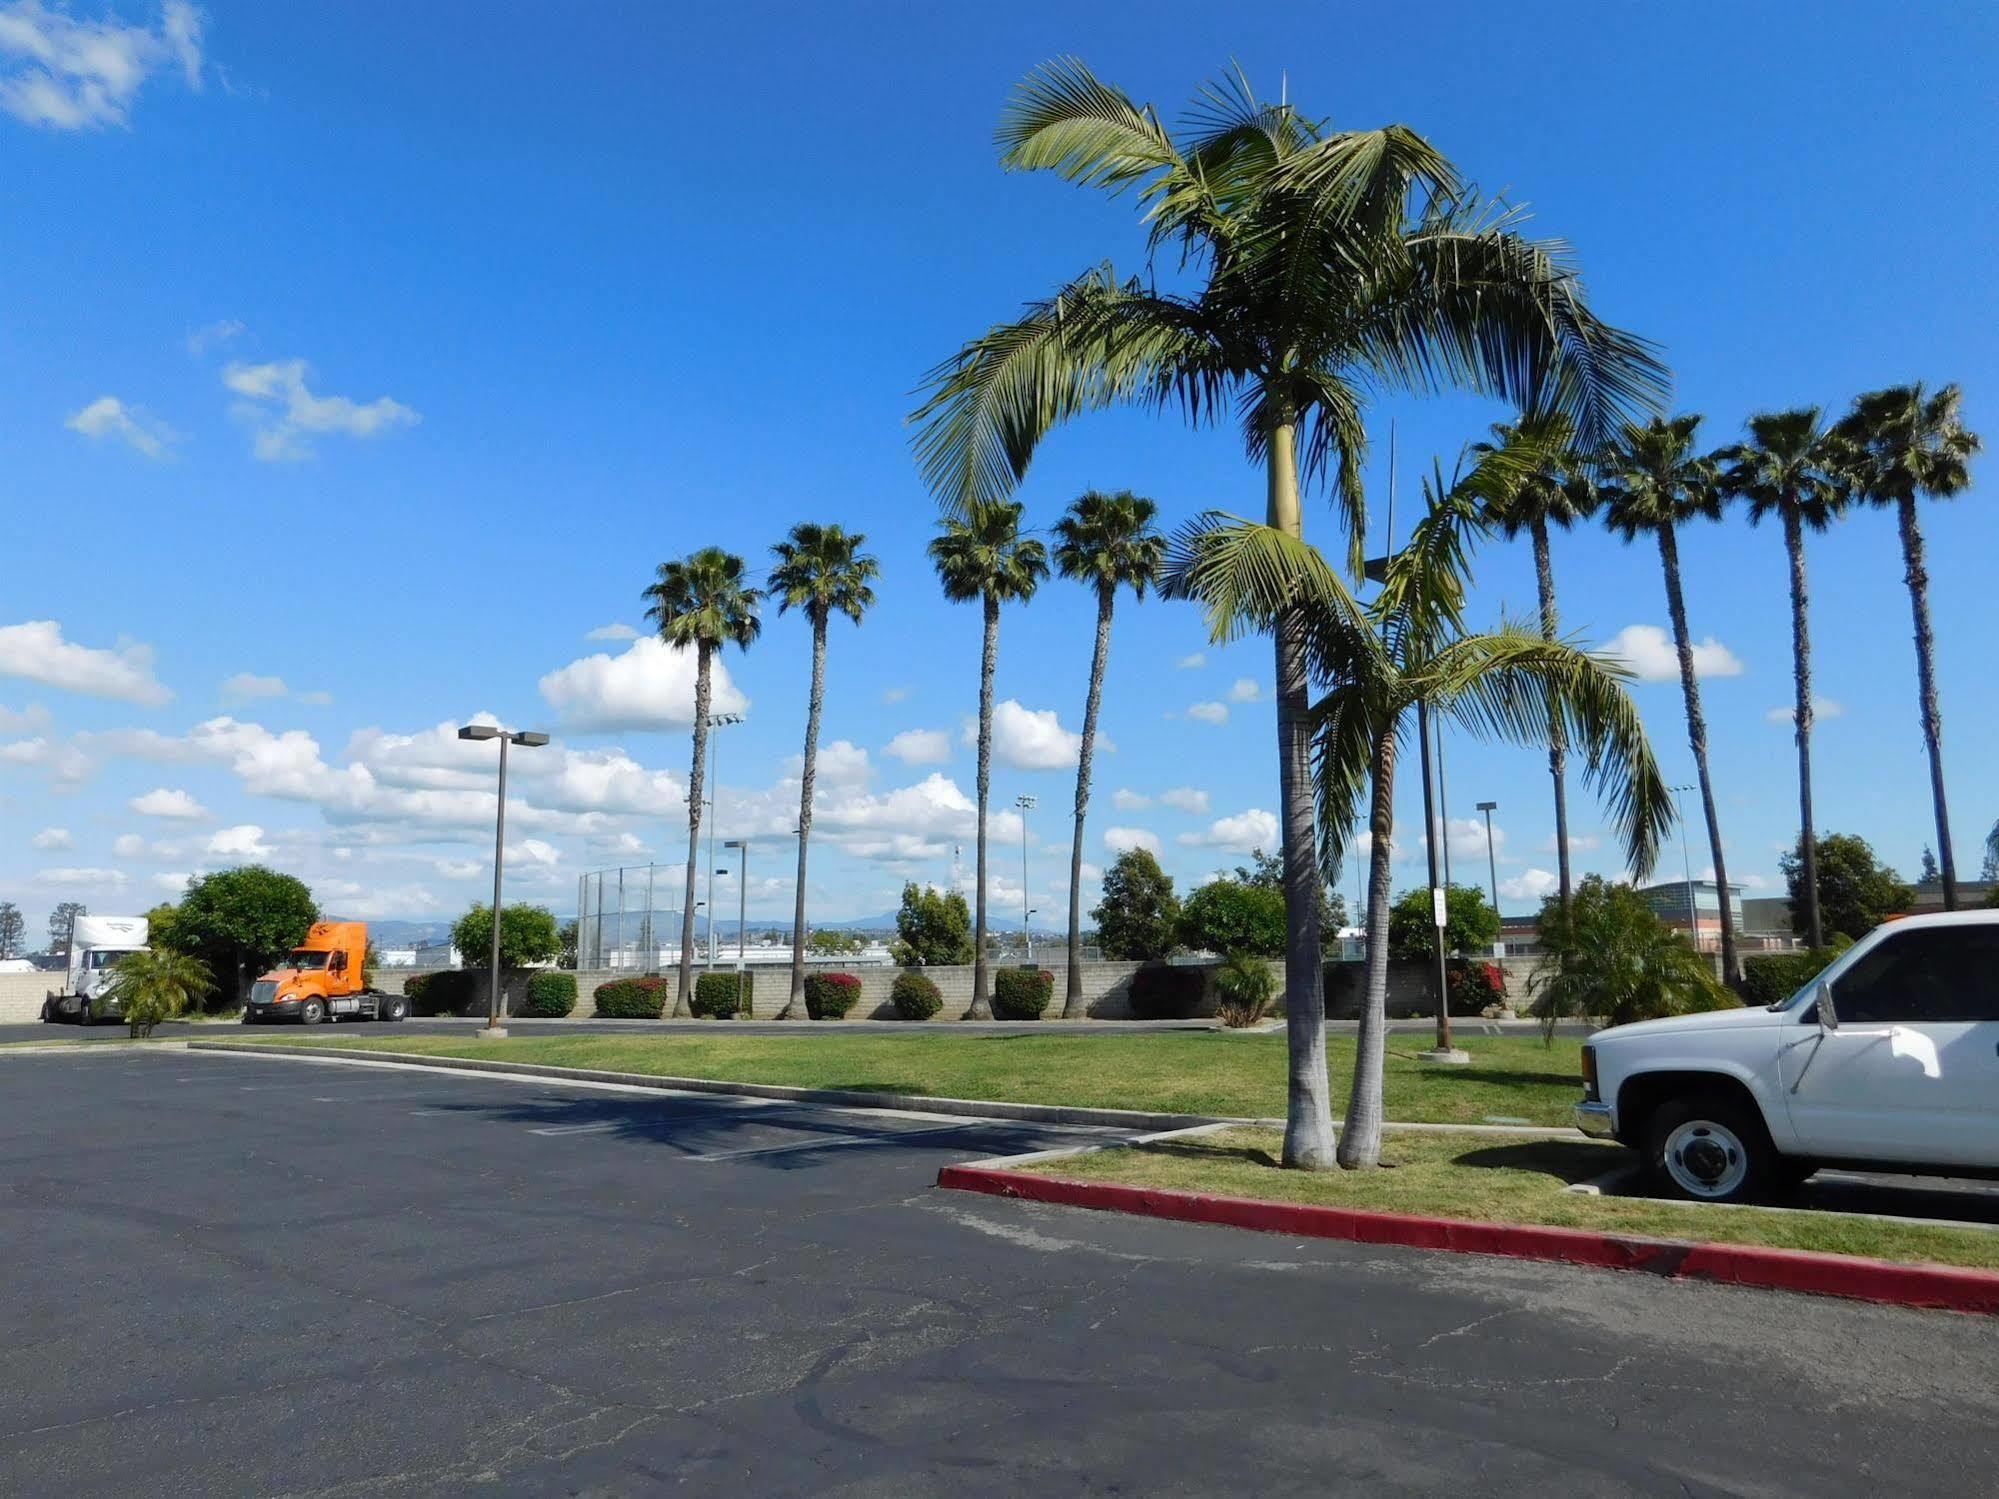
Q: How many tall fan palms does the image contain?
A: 8